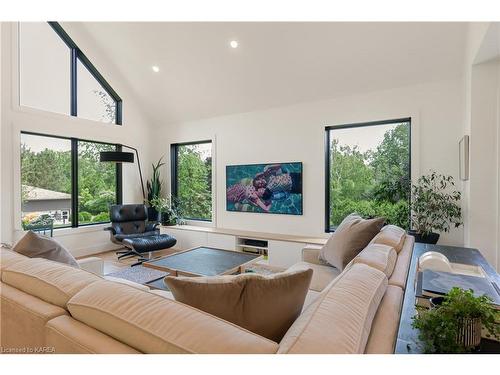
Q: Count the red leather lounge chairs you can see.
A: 0